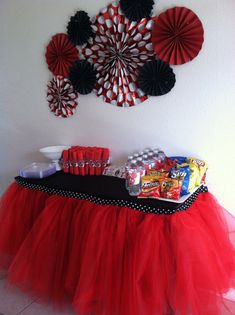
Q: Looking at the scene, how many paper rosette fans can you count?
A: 8